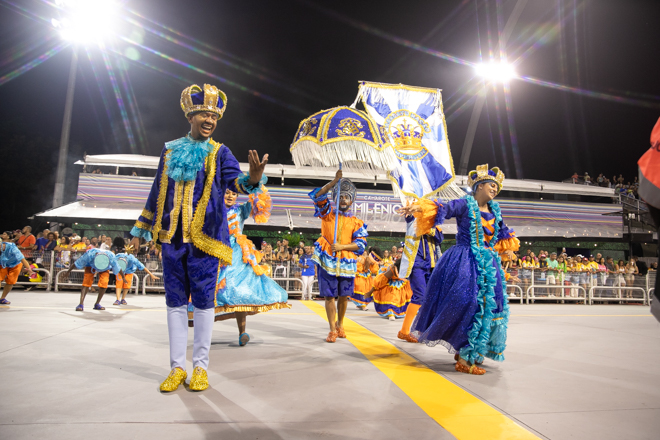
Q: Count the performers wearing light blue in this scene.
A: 4